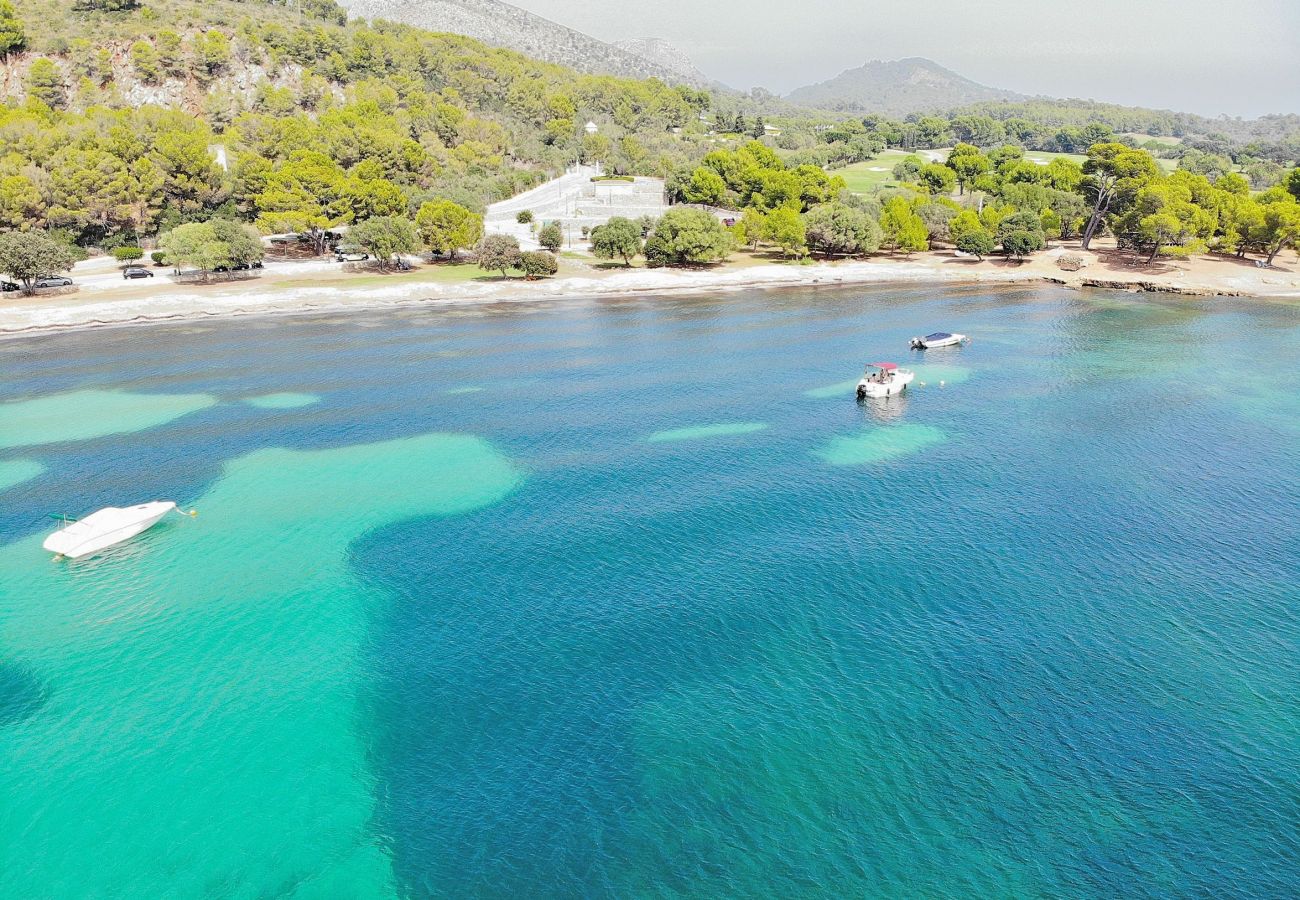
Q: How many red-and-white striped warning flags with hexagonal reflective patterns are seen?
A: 0